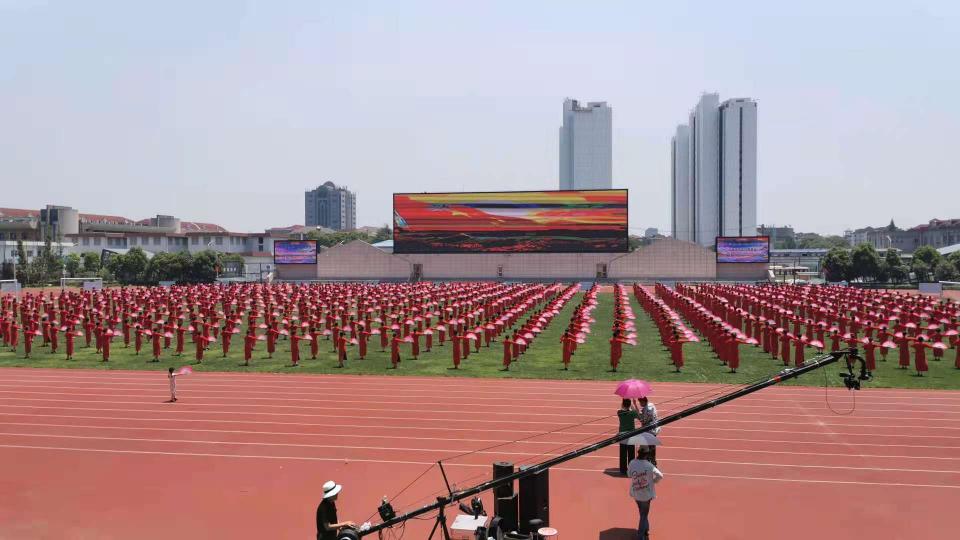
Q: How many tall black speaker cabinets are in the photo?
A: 2